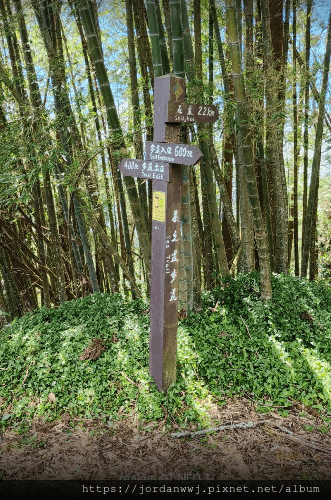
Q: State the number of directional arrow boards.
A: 3